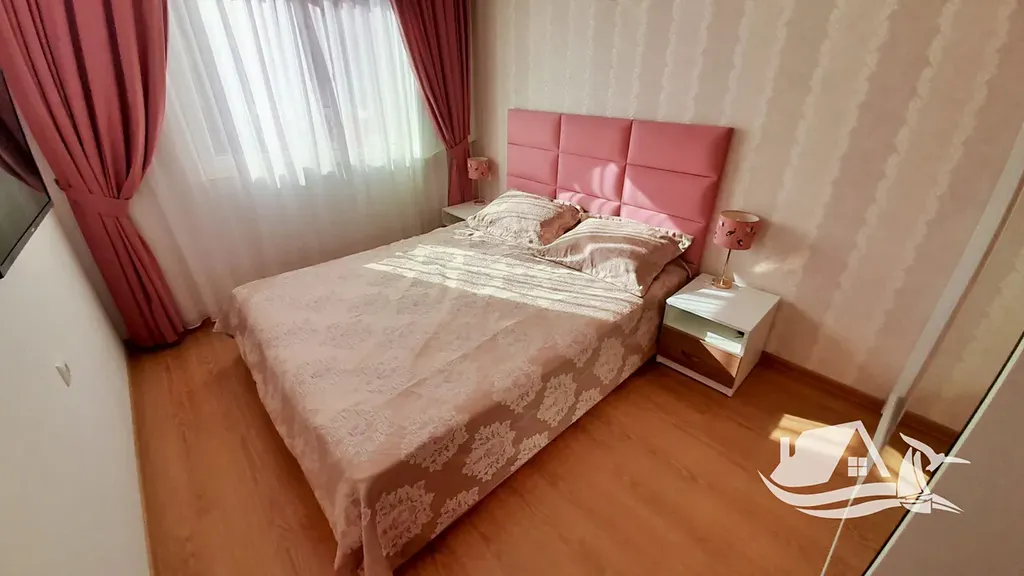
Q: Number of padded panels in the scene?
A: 9